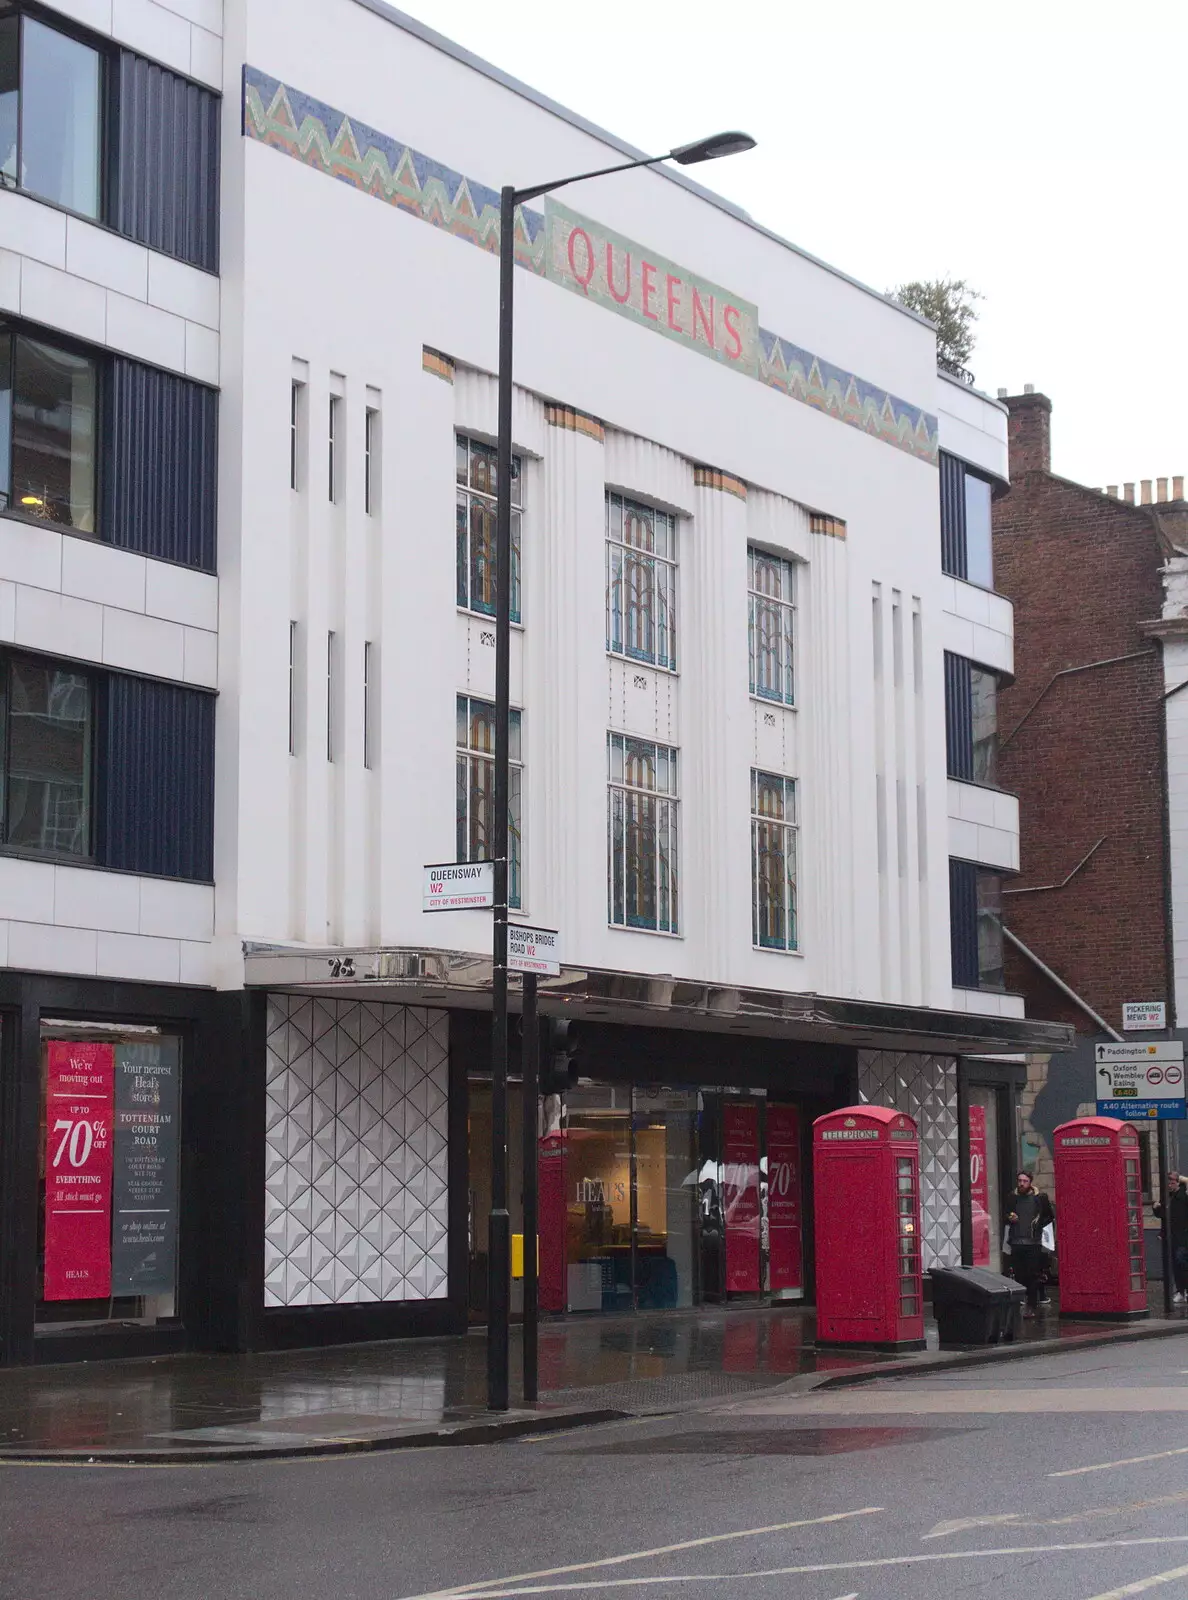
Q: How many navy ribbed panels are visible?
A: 6